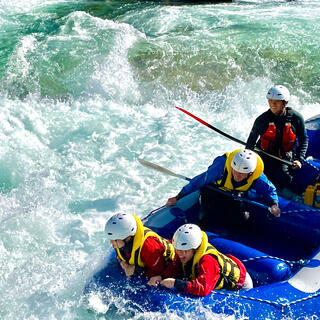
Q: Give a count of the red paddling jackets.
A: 2